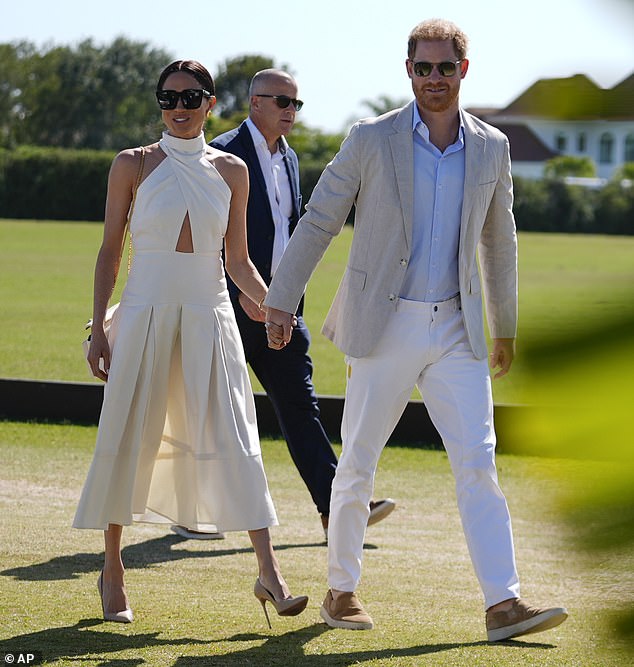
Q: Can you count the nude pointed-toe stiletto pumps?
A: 2